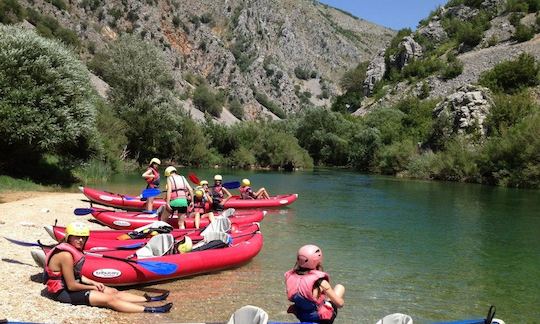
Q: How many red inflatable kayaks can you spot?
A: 4